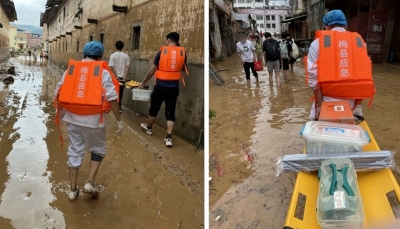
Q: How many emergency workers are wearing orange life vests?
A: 3